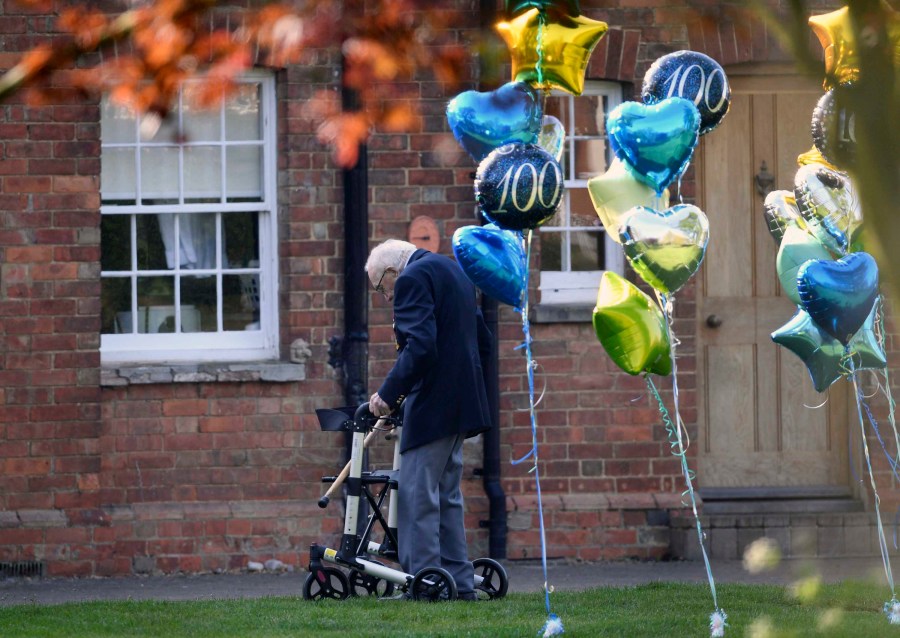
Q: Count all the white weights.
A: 3